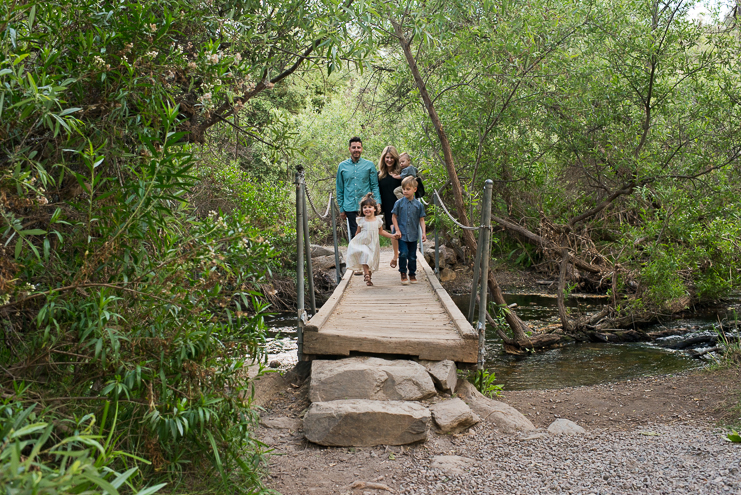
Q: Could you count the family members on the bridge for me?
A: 5